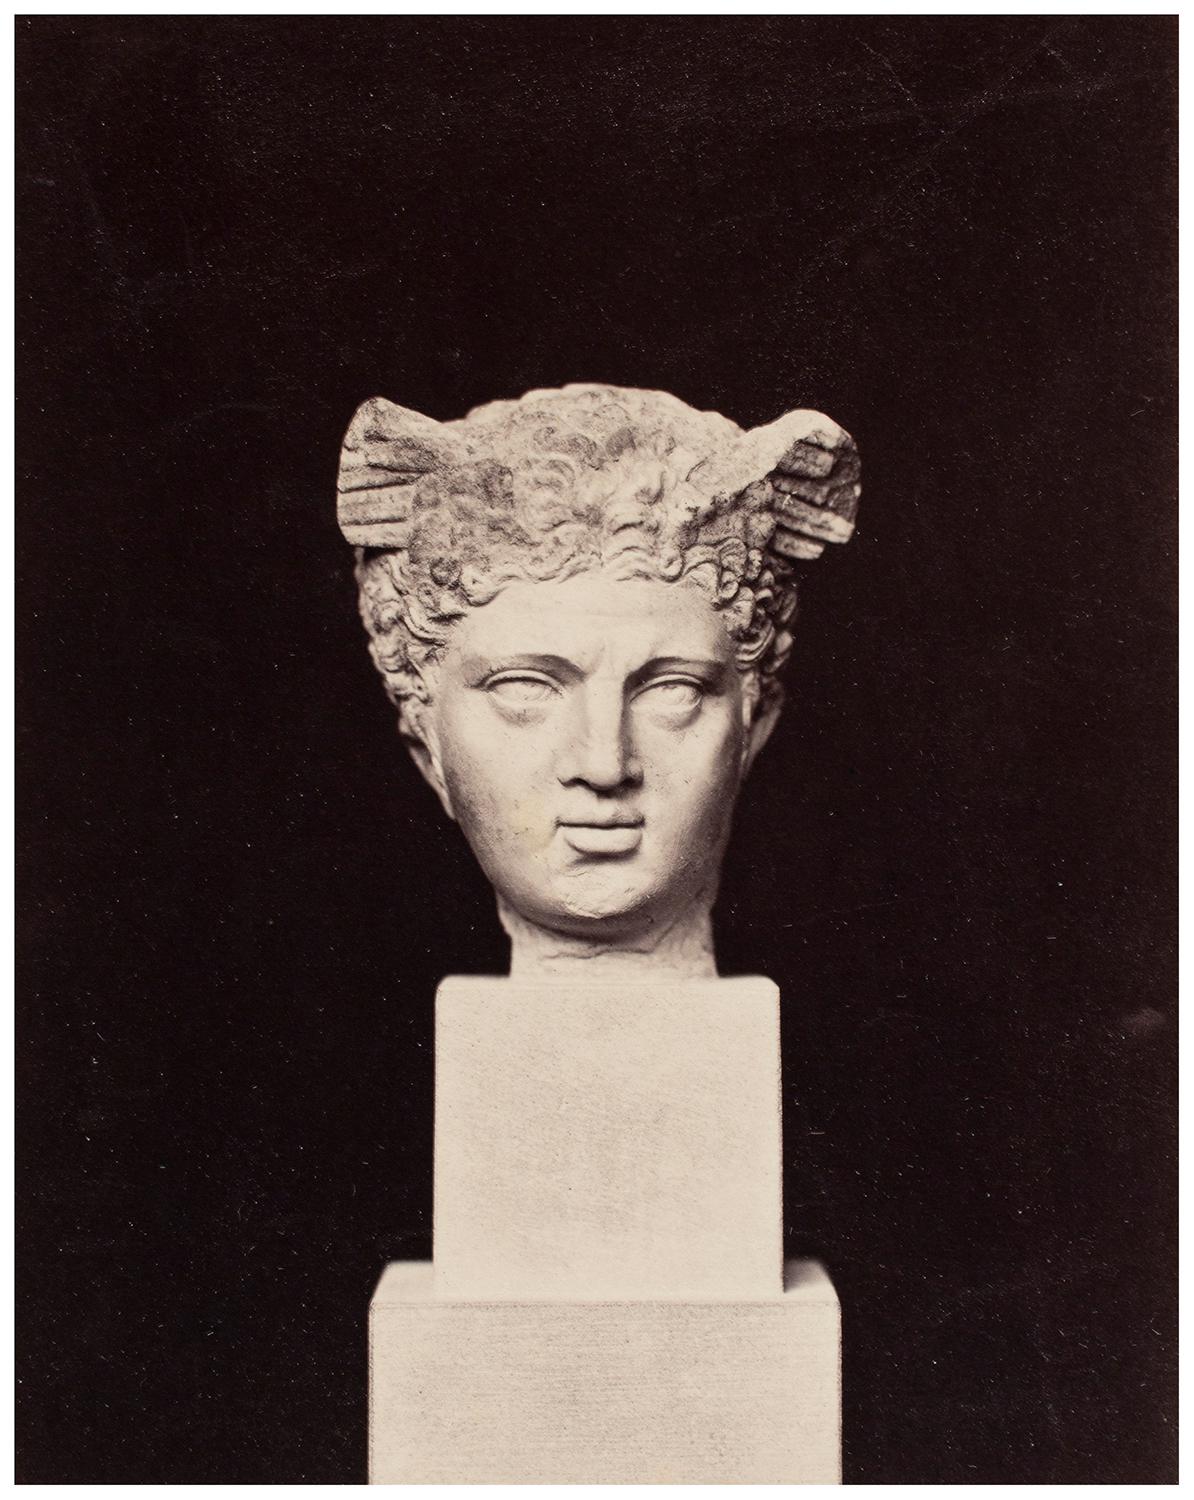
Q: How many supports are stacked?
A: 2